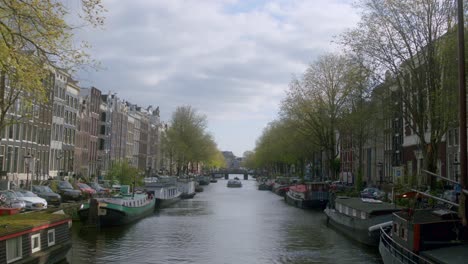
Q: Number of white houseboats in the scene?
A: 2